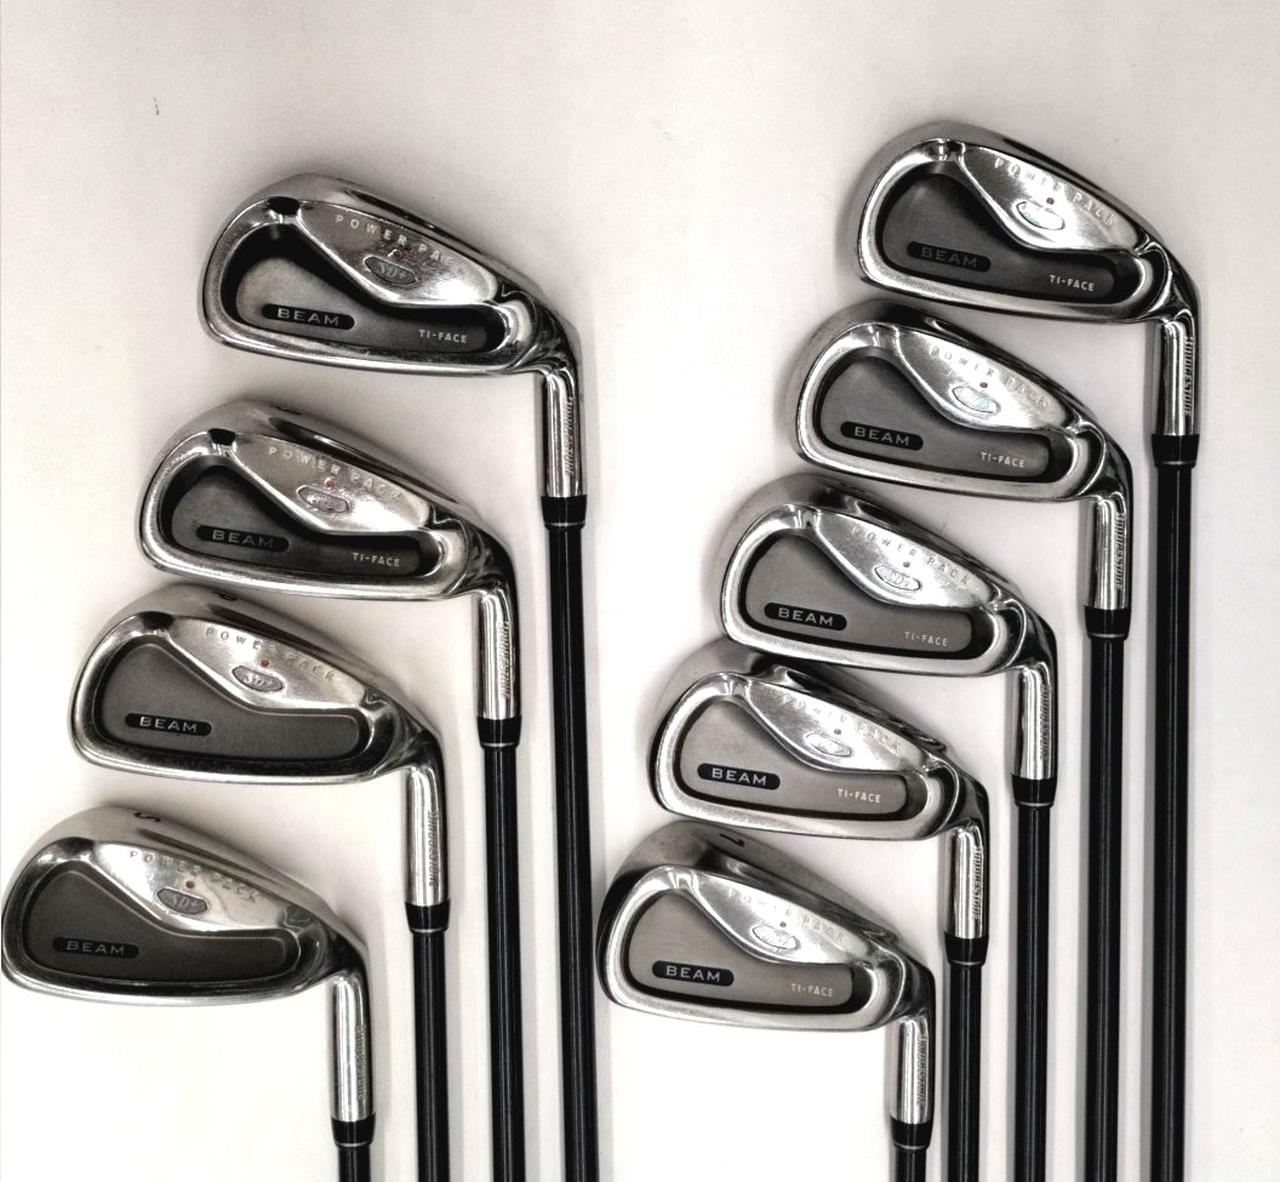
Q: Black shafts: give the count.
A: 9